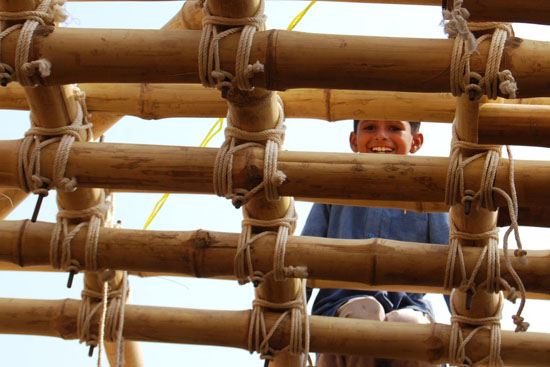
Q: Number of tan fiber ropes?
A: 12